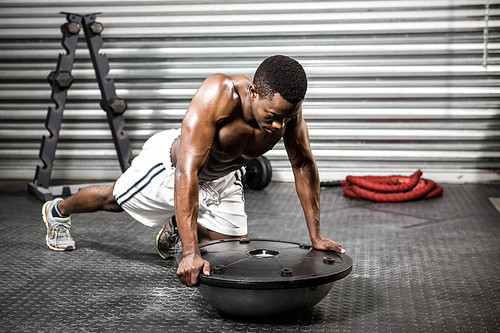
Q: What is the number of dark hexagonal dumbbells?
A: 4